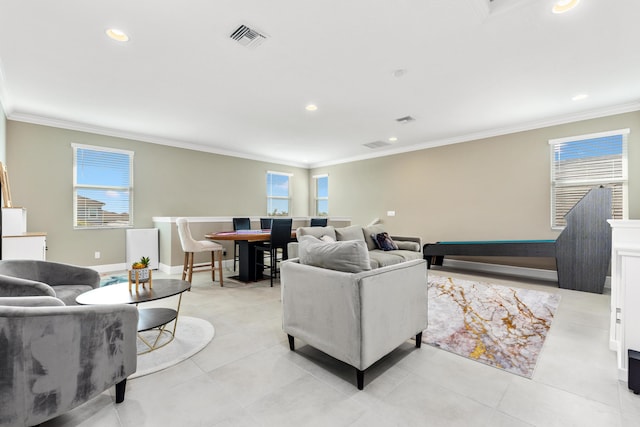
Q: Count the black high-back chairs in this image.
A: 4